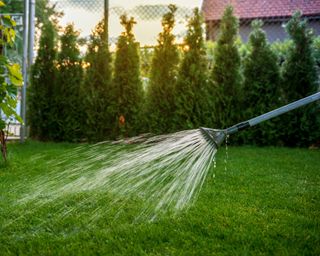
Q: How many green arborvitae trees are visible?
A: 9